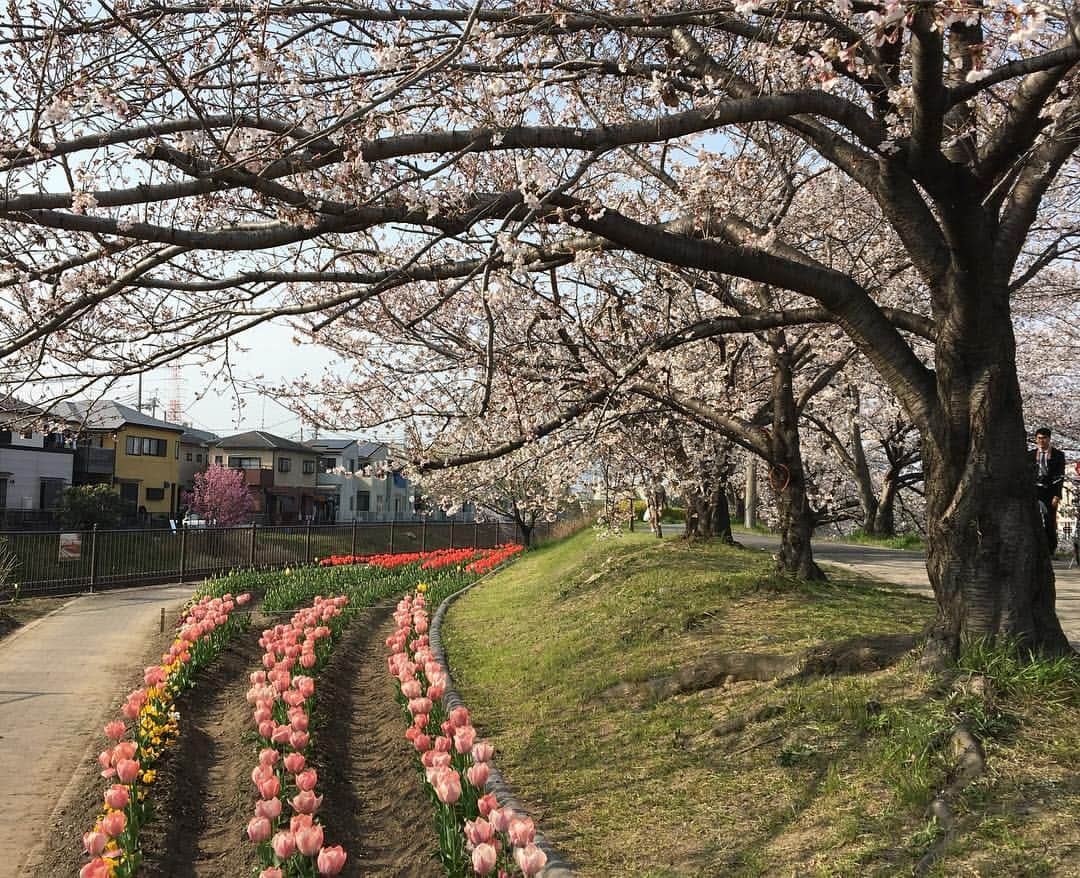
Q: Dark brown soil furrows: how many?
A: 2